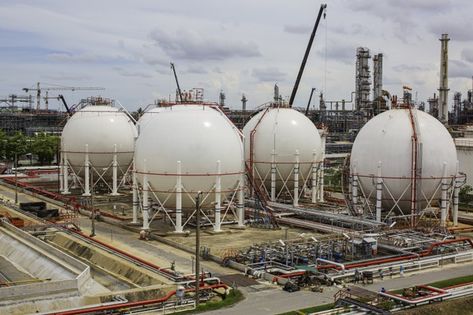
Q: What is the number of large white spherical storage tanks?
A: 4